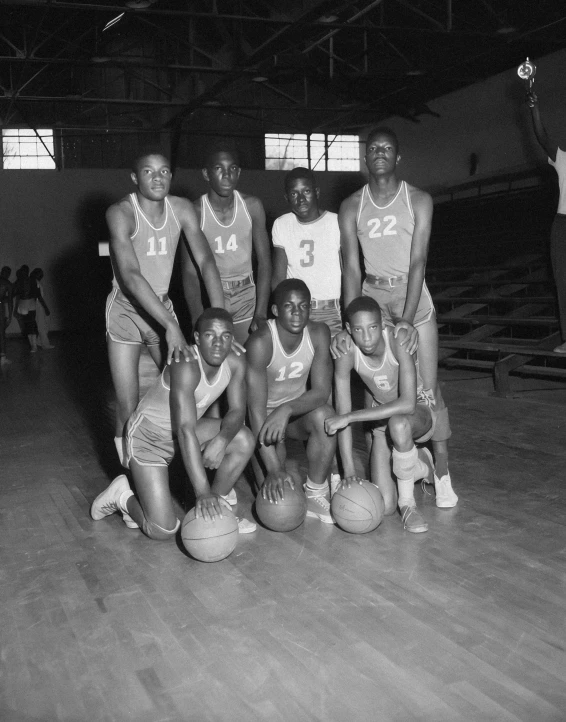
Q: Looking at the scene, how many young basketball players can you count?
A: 7